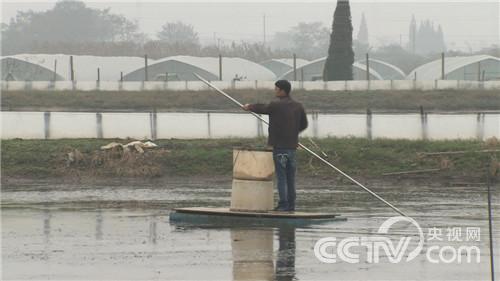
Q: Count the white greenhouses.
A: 6